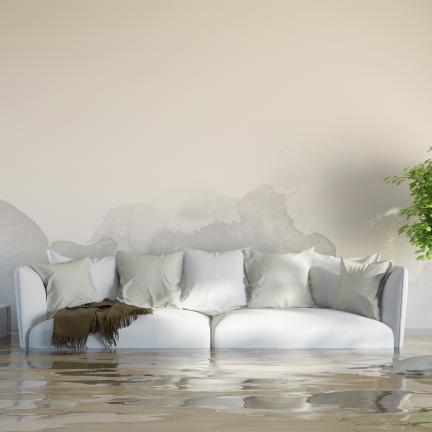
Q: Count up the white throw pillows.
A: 3